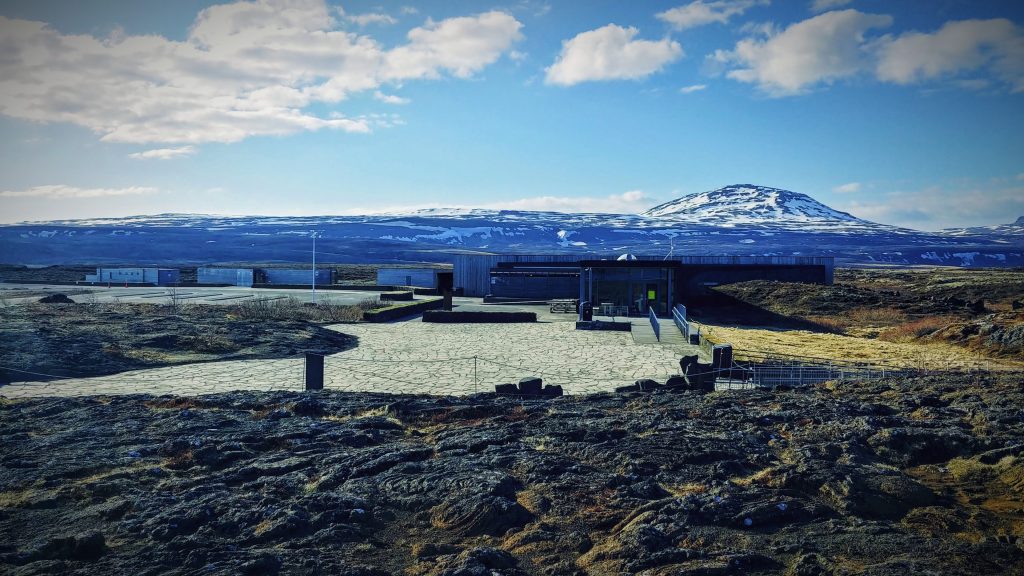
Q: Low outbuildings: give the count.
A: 4